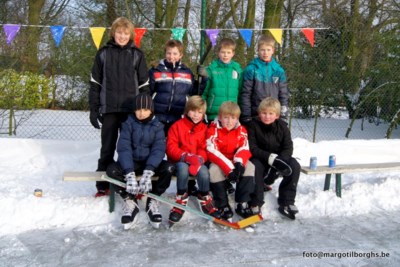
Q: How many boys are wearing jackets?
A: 8